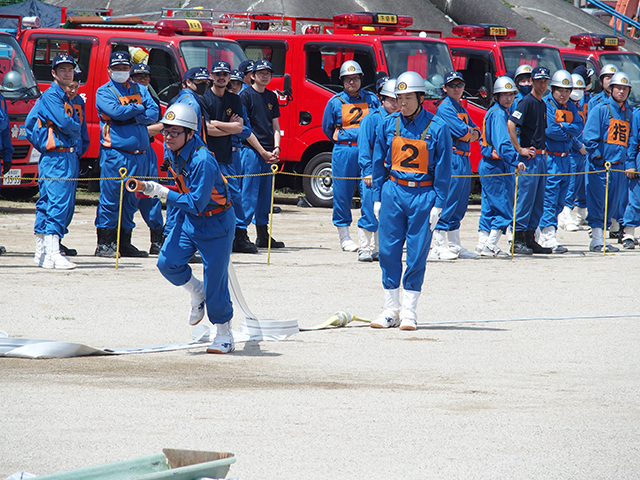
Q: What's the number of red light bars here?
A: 4